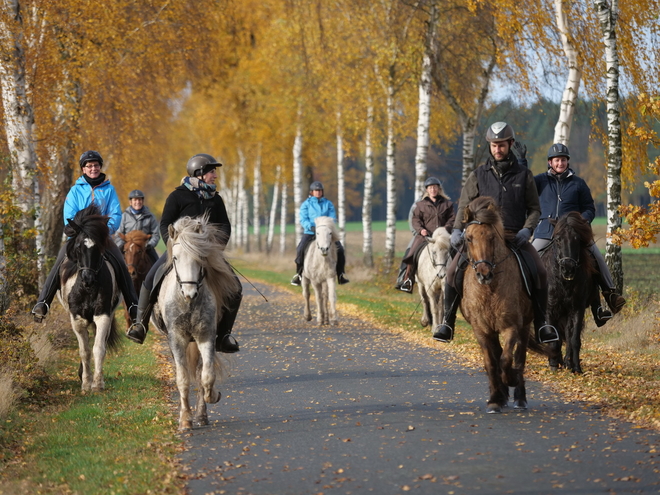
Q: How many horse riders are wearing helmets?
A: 7